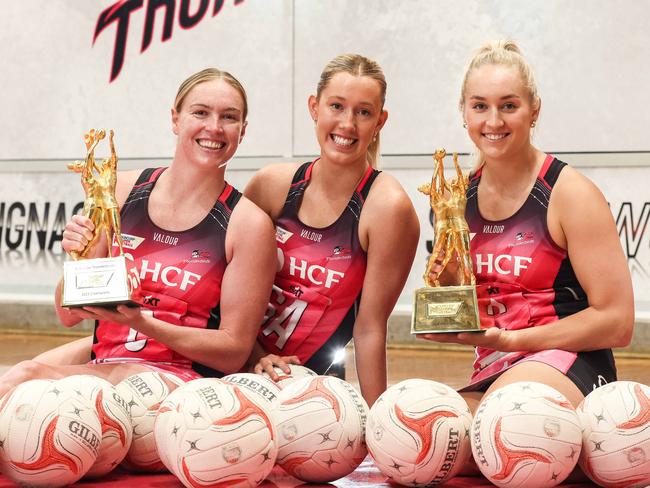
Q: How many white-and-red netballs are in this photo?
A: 10